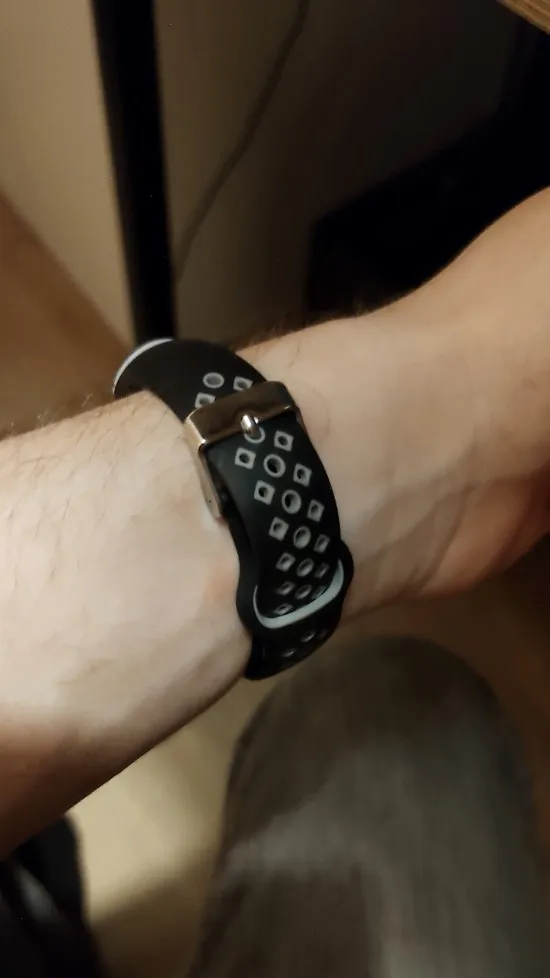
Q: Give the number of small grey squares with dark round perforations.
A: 14